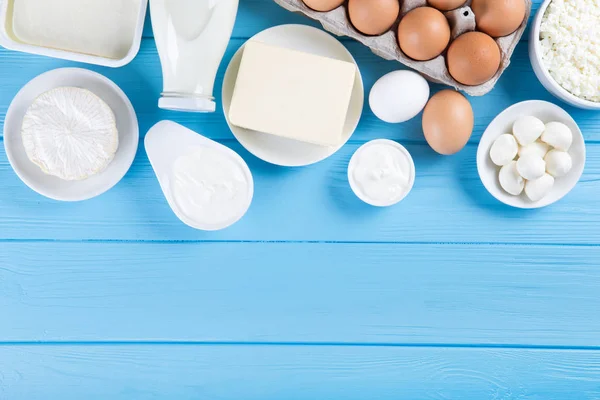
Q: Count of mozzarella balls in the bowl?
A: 8